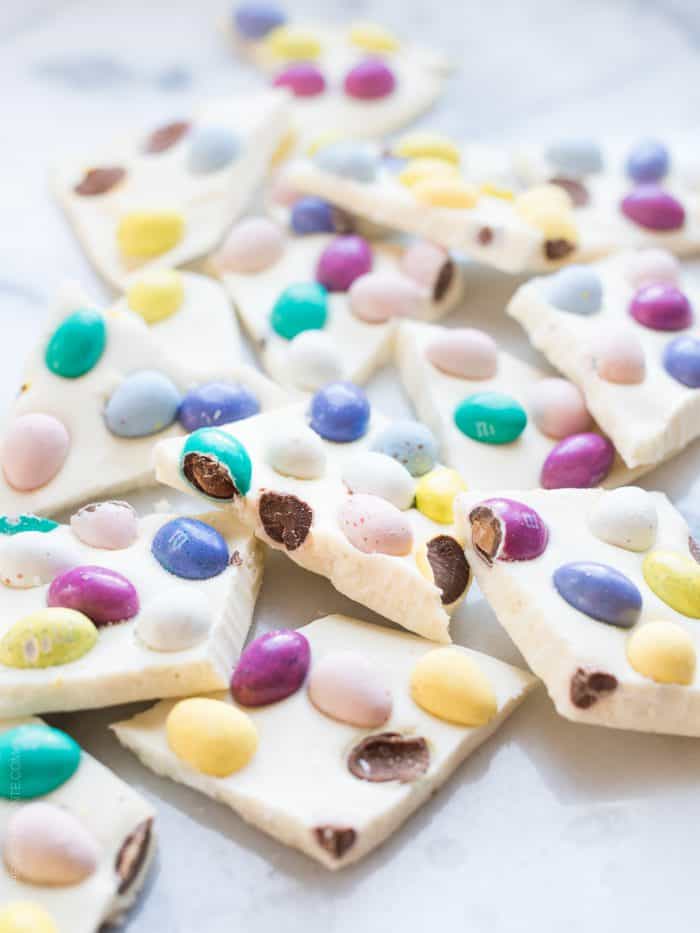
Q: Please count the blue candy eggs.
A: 14